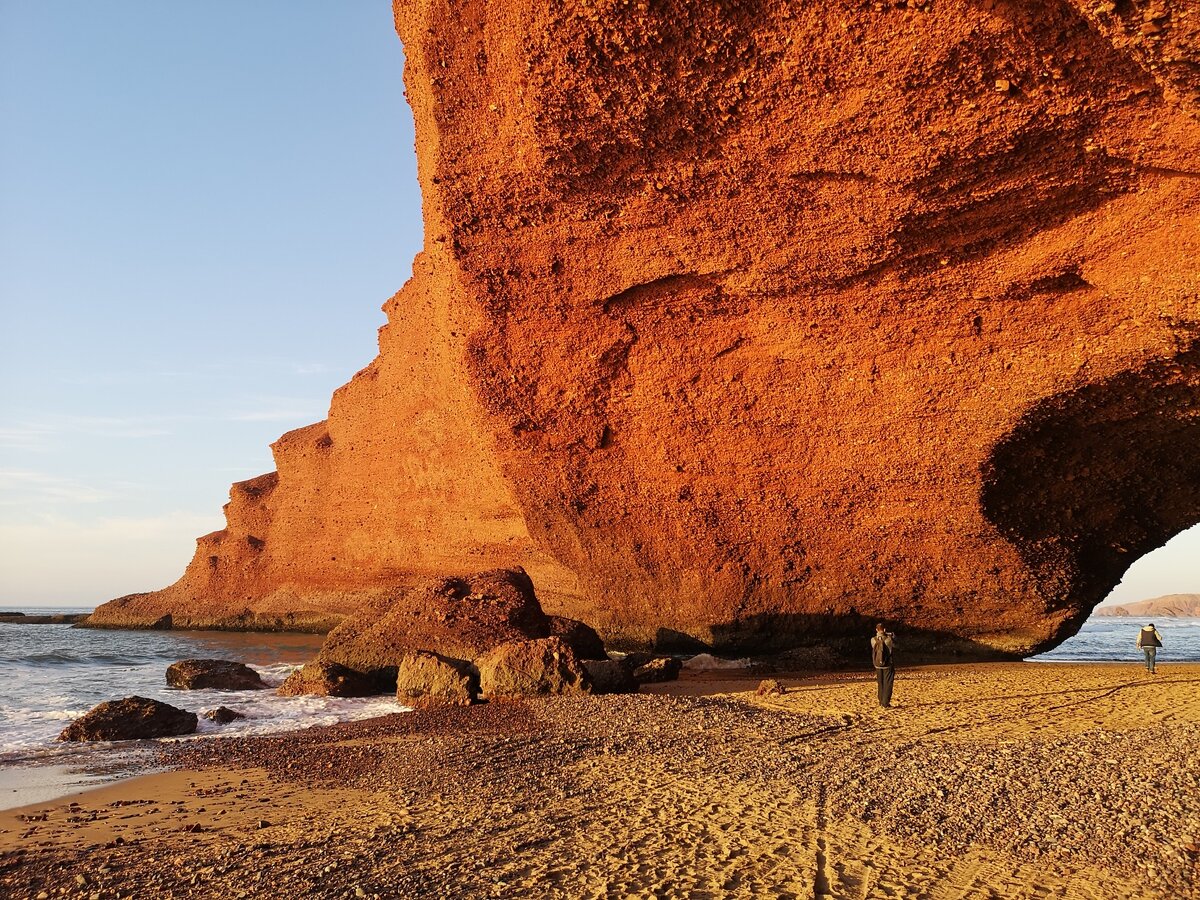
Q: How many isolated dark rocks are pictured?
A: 3